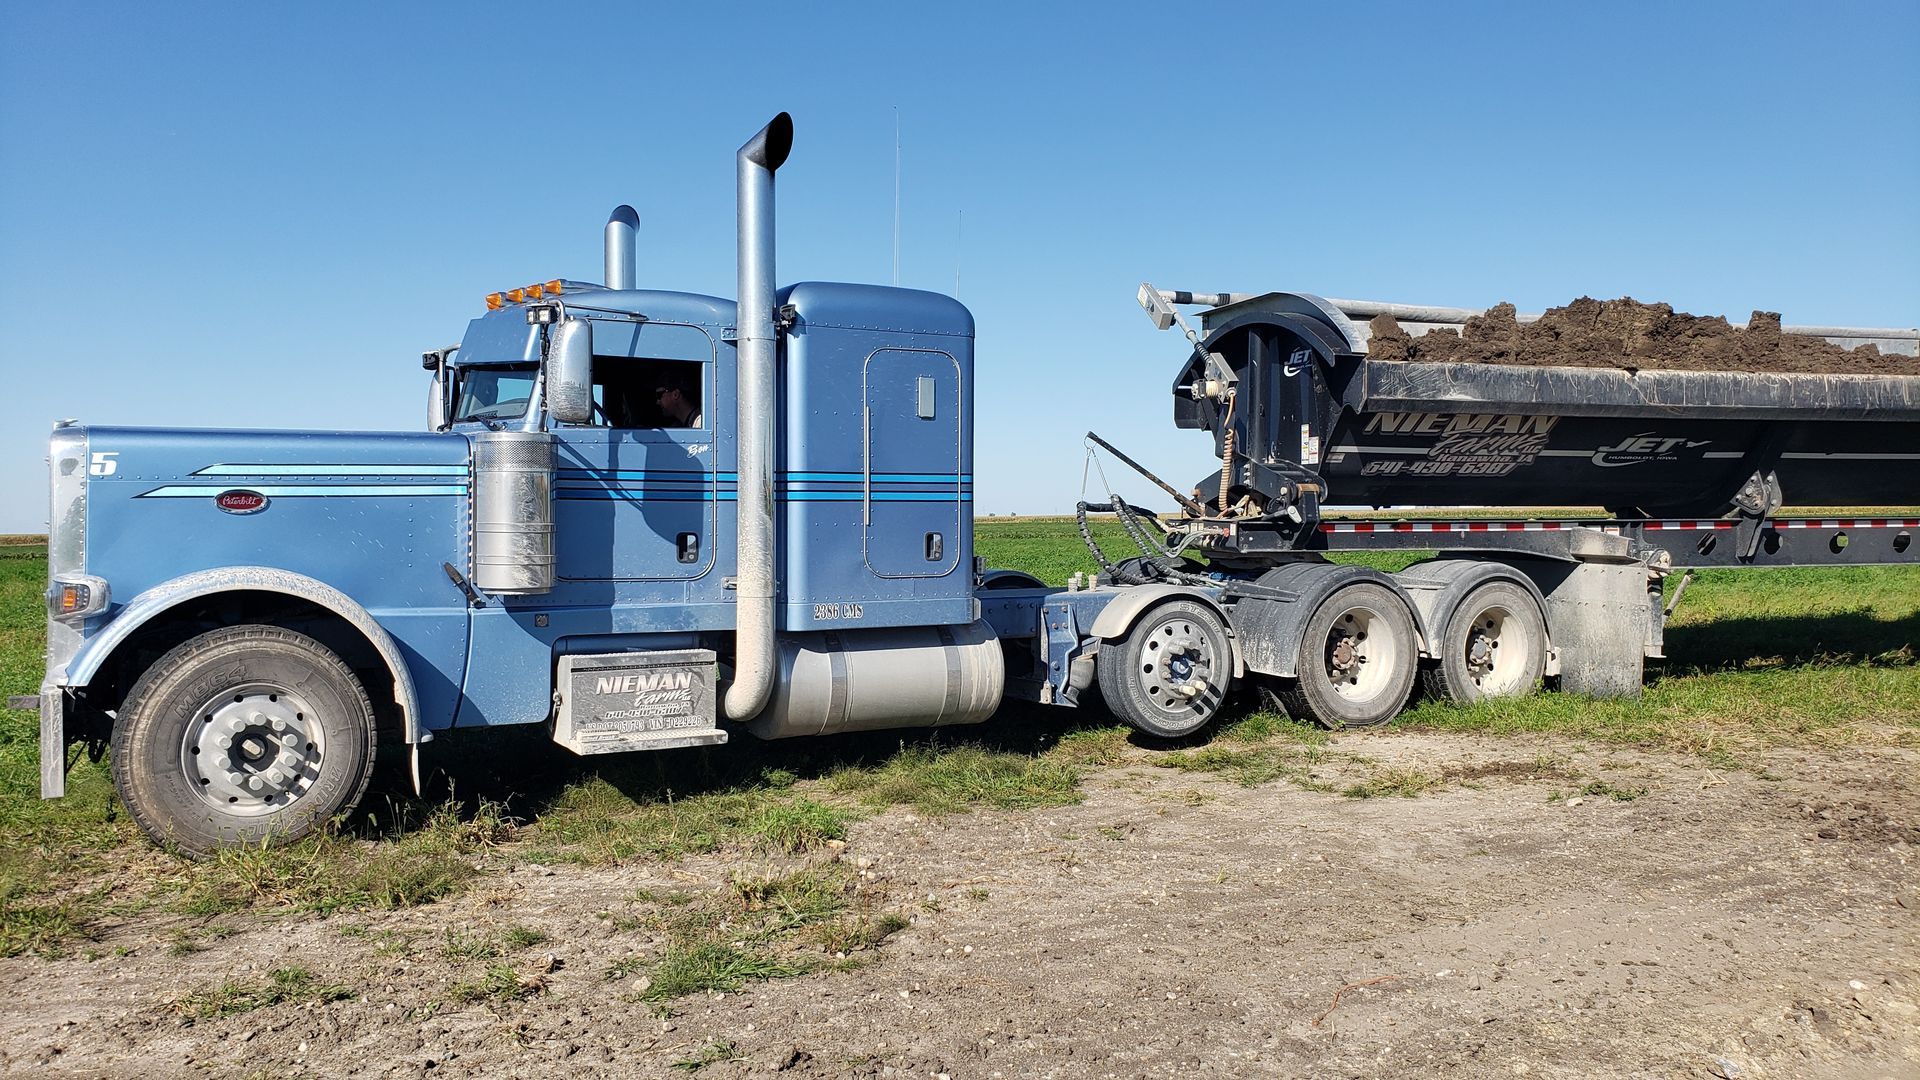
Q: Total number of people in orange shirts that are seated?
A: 0